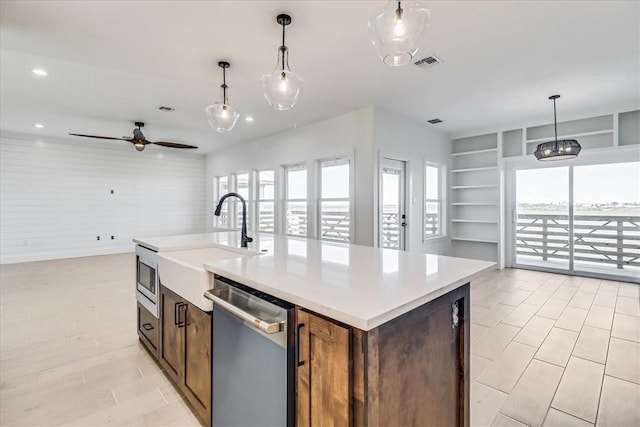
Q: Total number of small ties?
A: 0